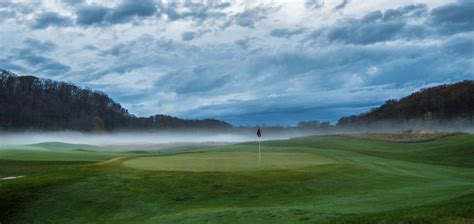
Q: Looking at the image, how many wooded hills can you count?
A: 2